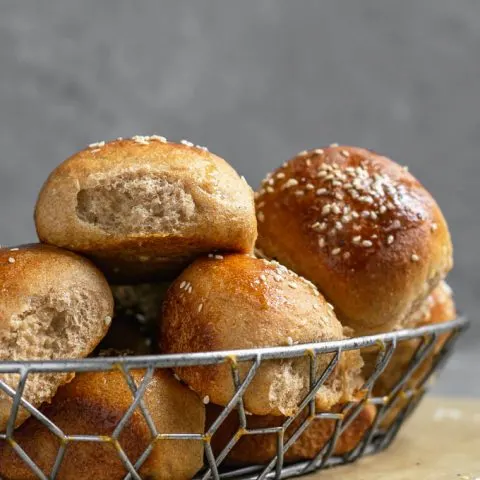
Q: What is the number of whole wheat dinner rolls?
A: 7